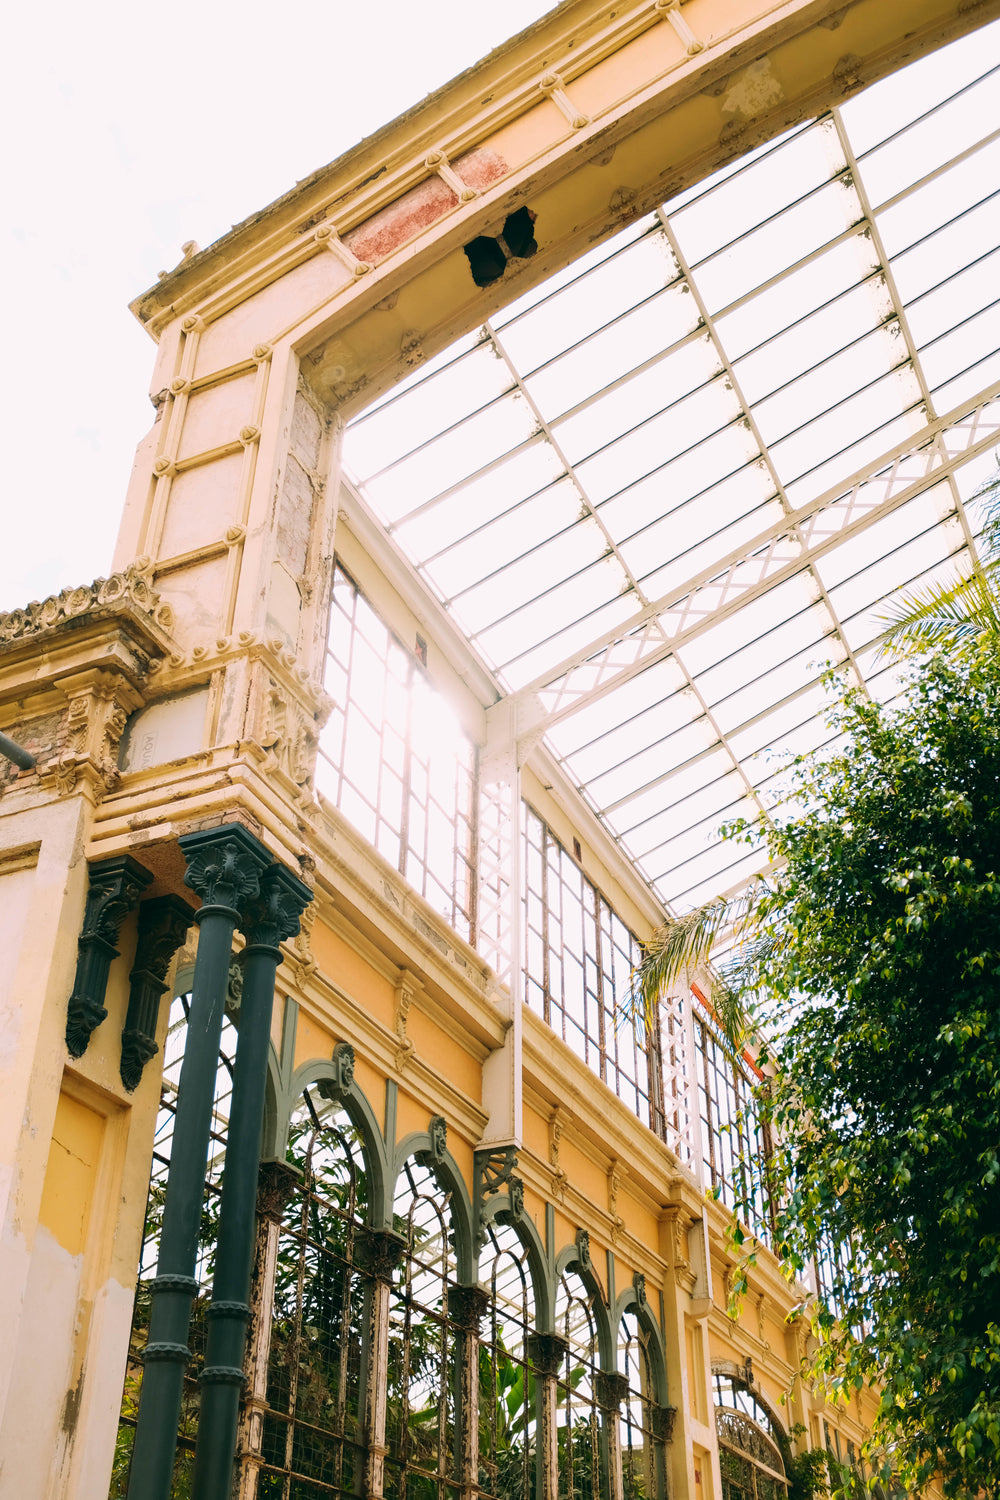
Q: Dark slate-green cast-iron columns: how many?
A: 2